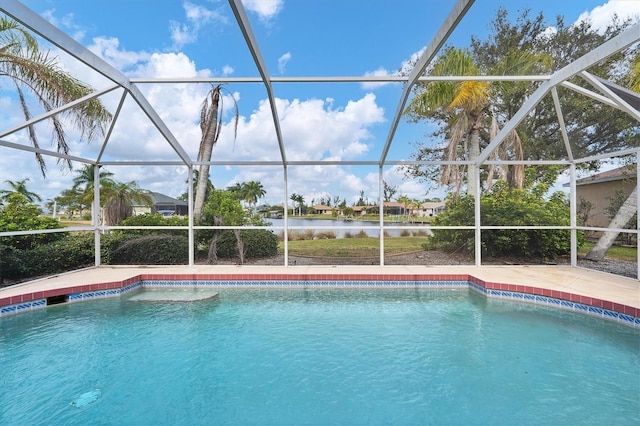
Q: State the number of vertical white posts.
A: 7